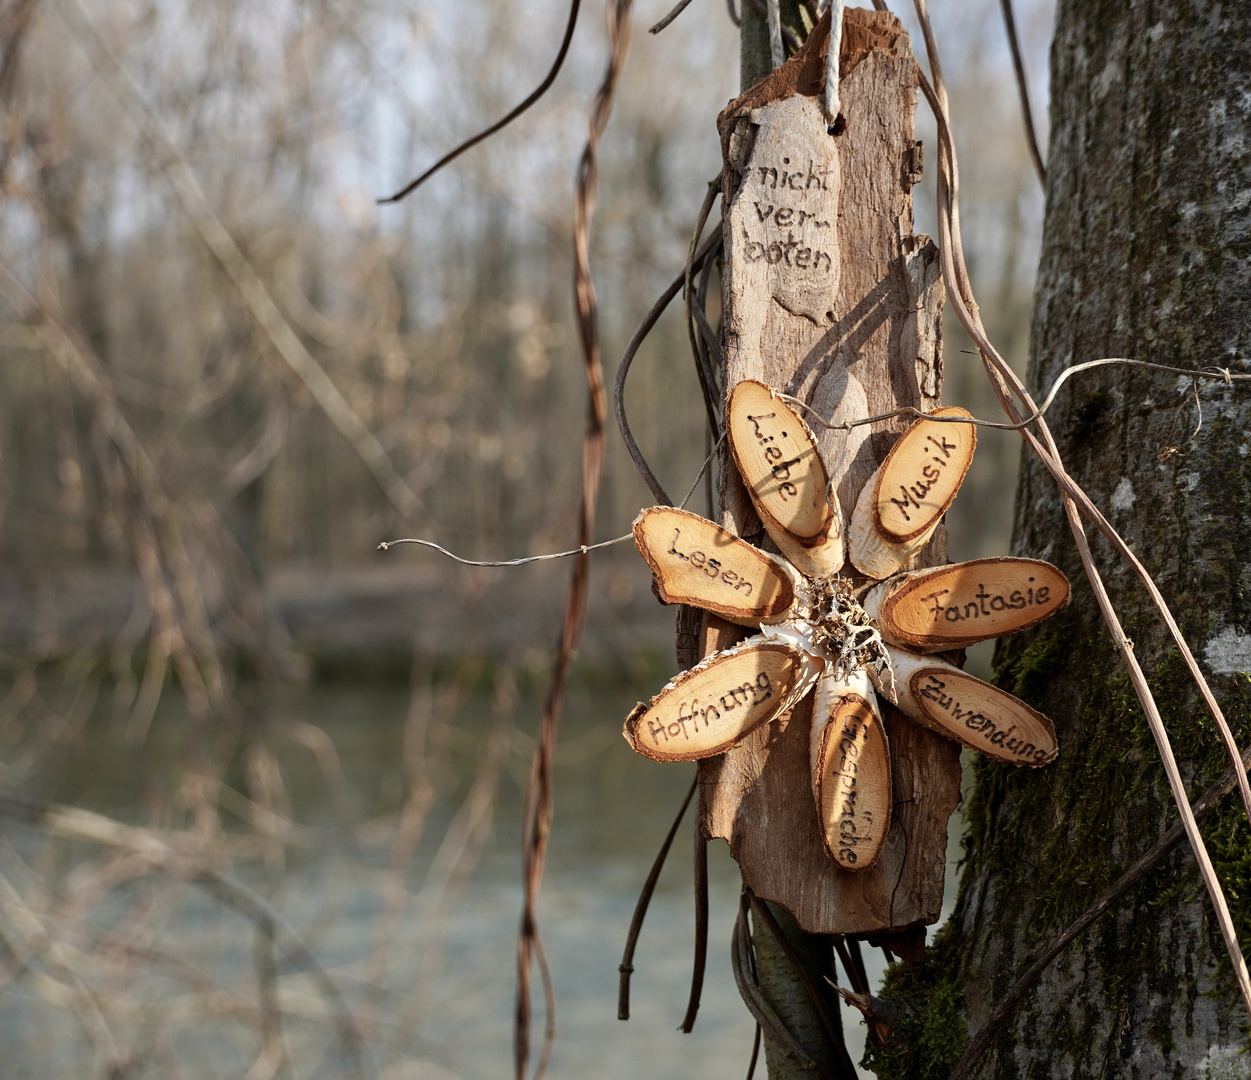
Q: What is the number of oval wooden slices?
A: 7